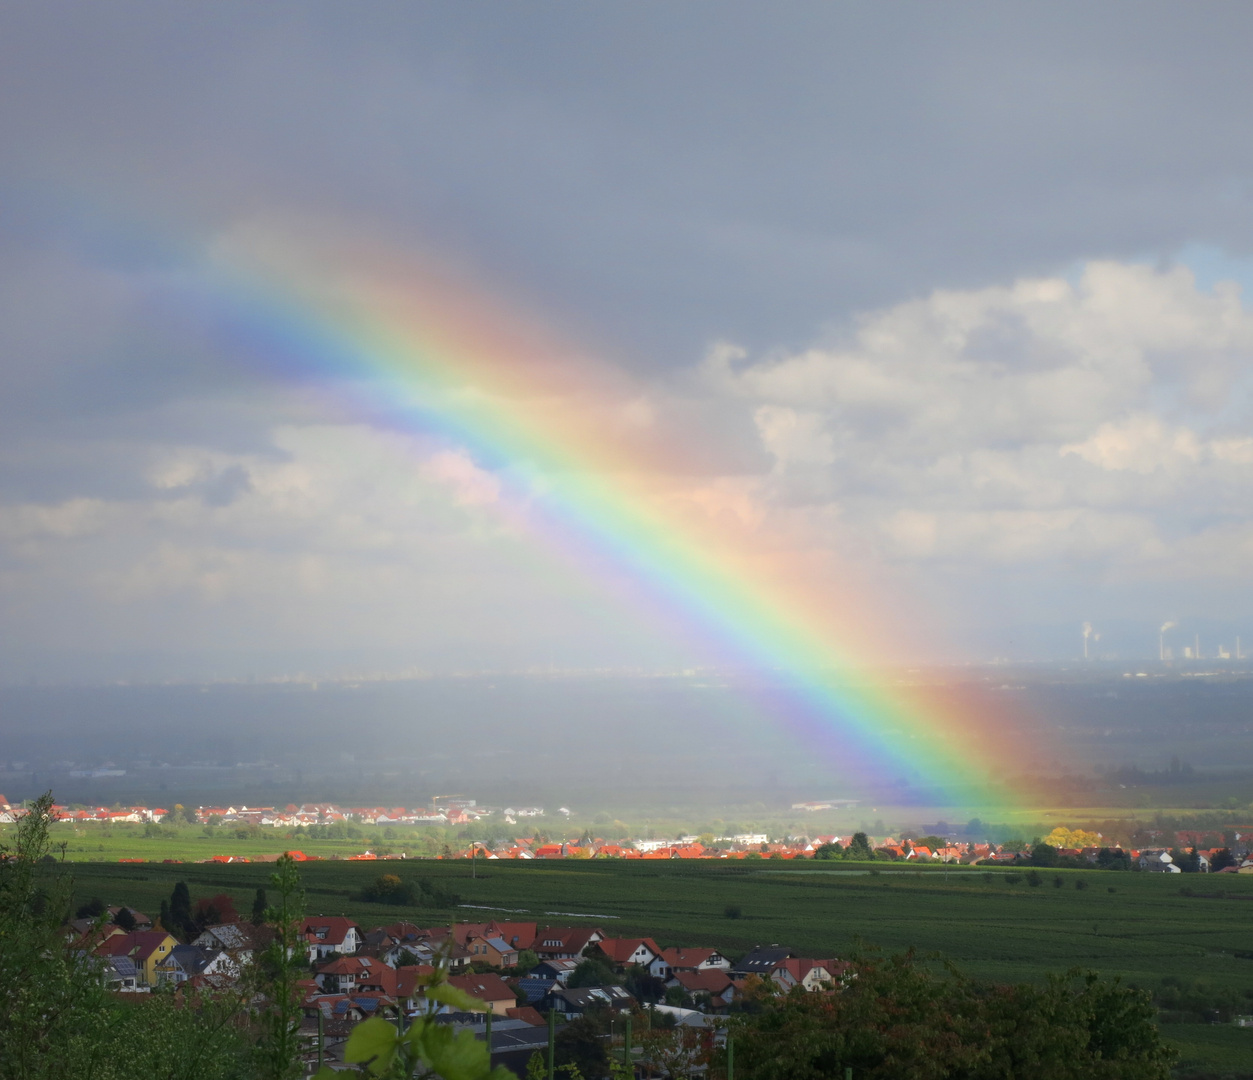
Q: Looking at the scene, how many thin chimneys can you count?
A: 4